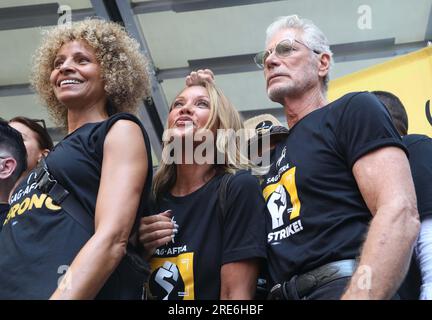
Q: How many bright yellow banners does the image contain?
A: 1